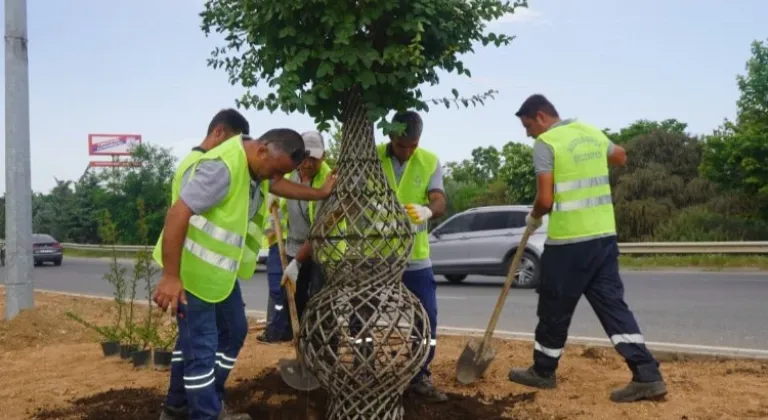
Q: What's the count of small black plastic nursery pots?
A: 4